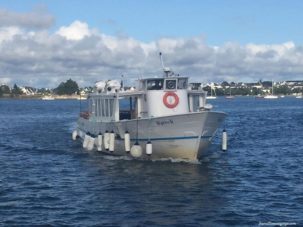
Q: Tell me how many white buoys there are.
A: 10